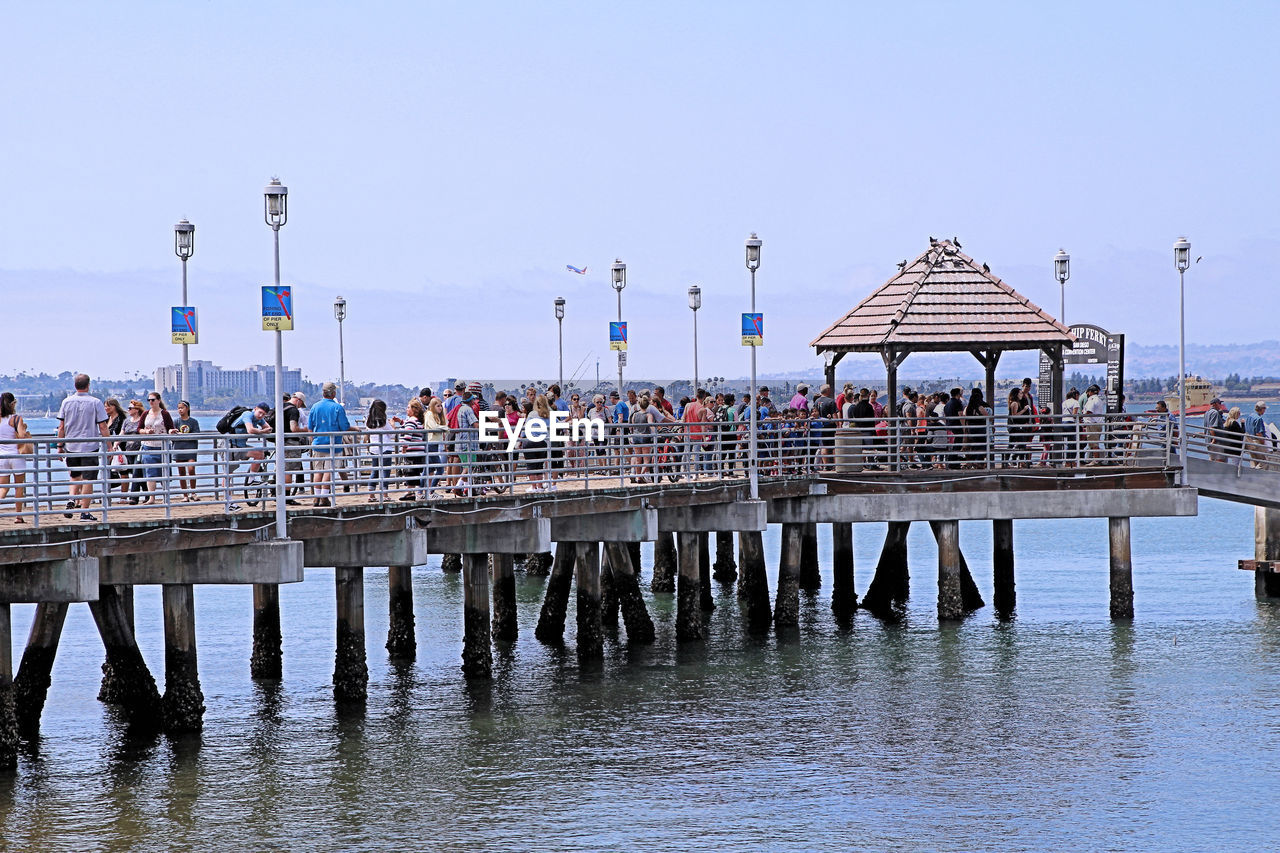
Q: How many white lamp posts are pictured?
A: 9